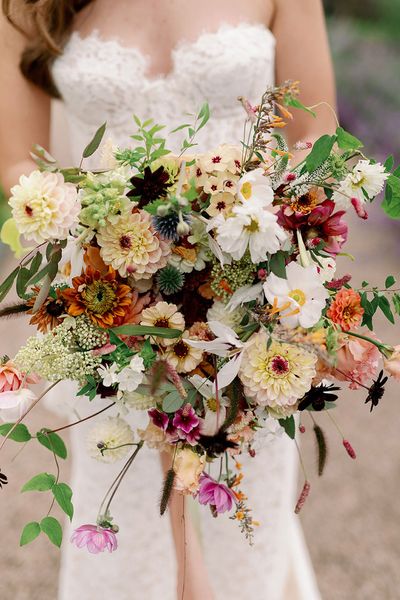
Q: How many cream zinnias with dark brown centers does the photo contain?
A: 2